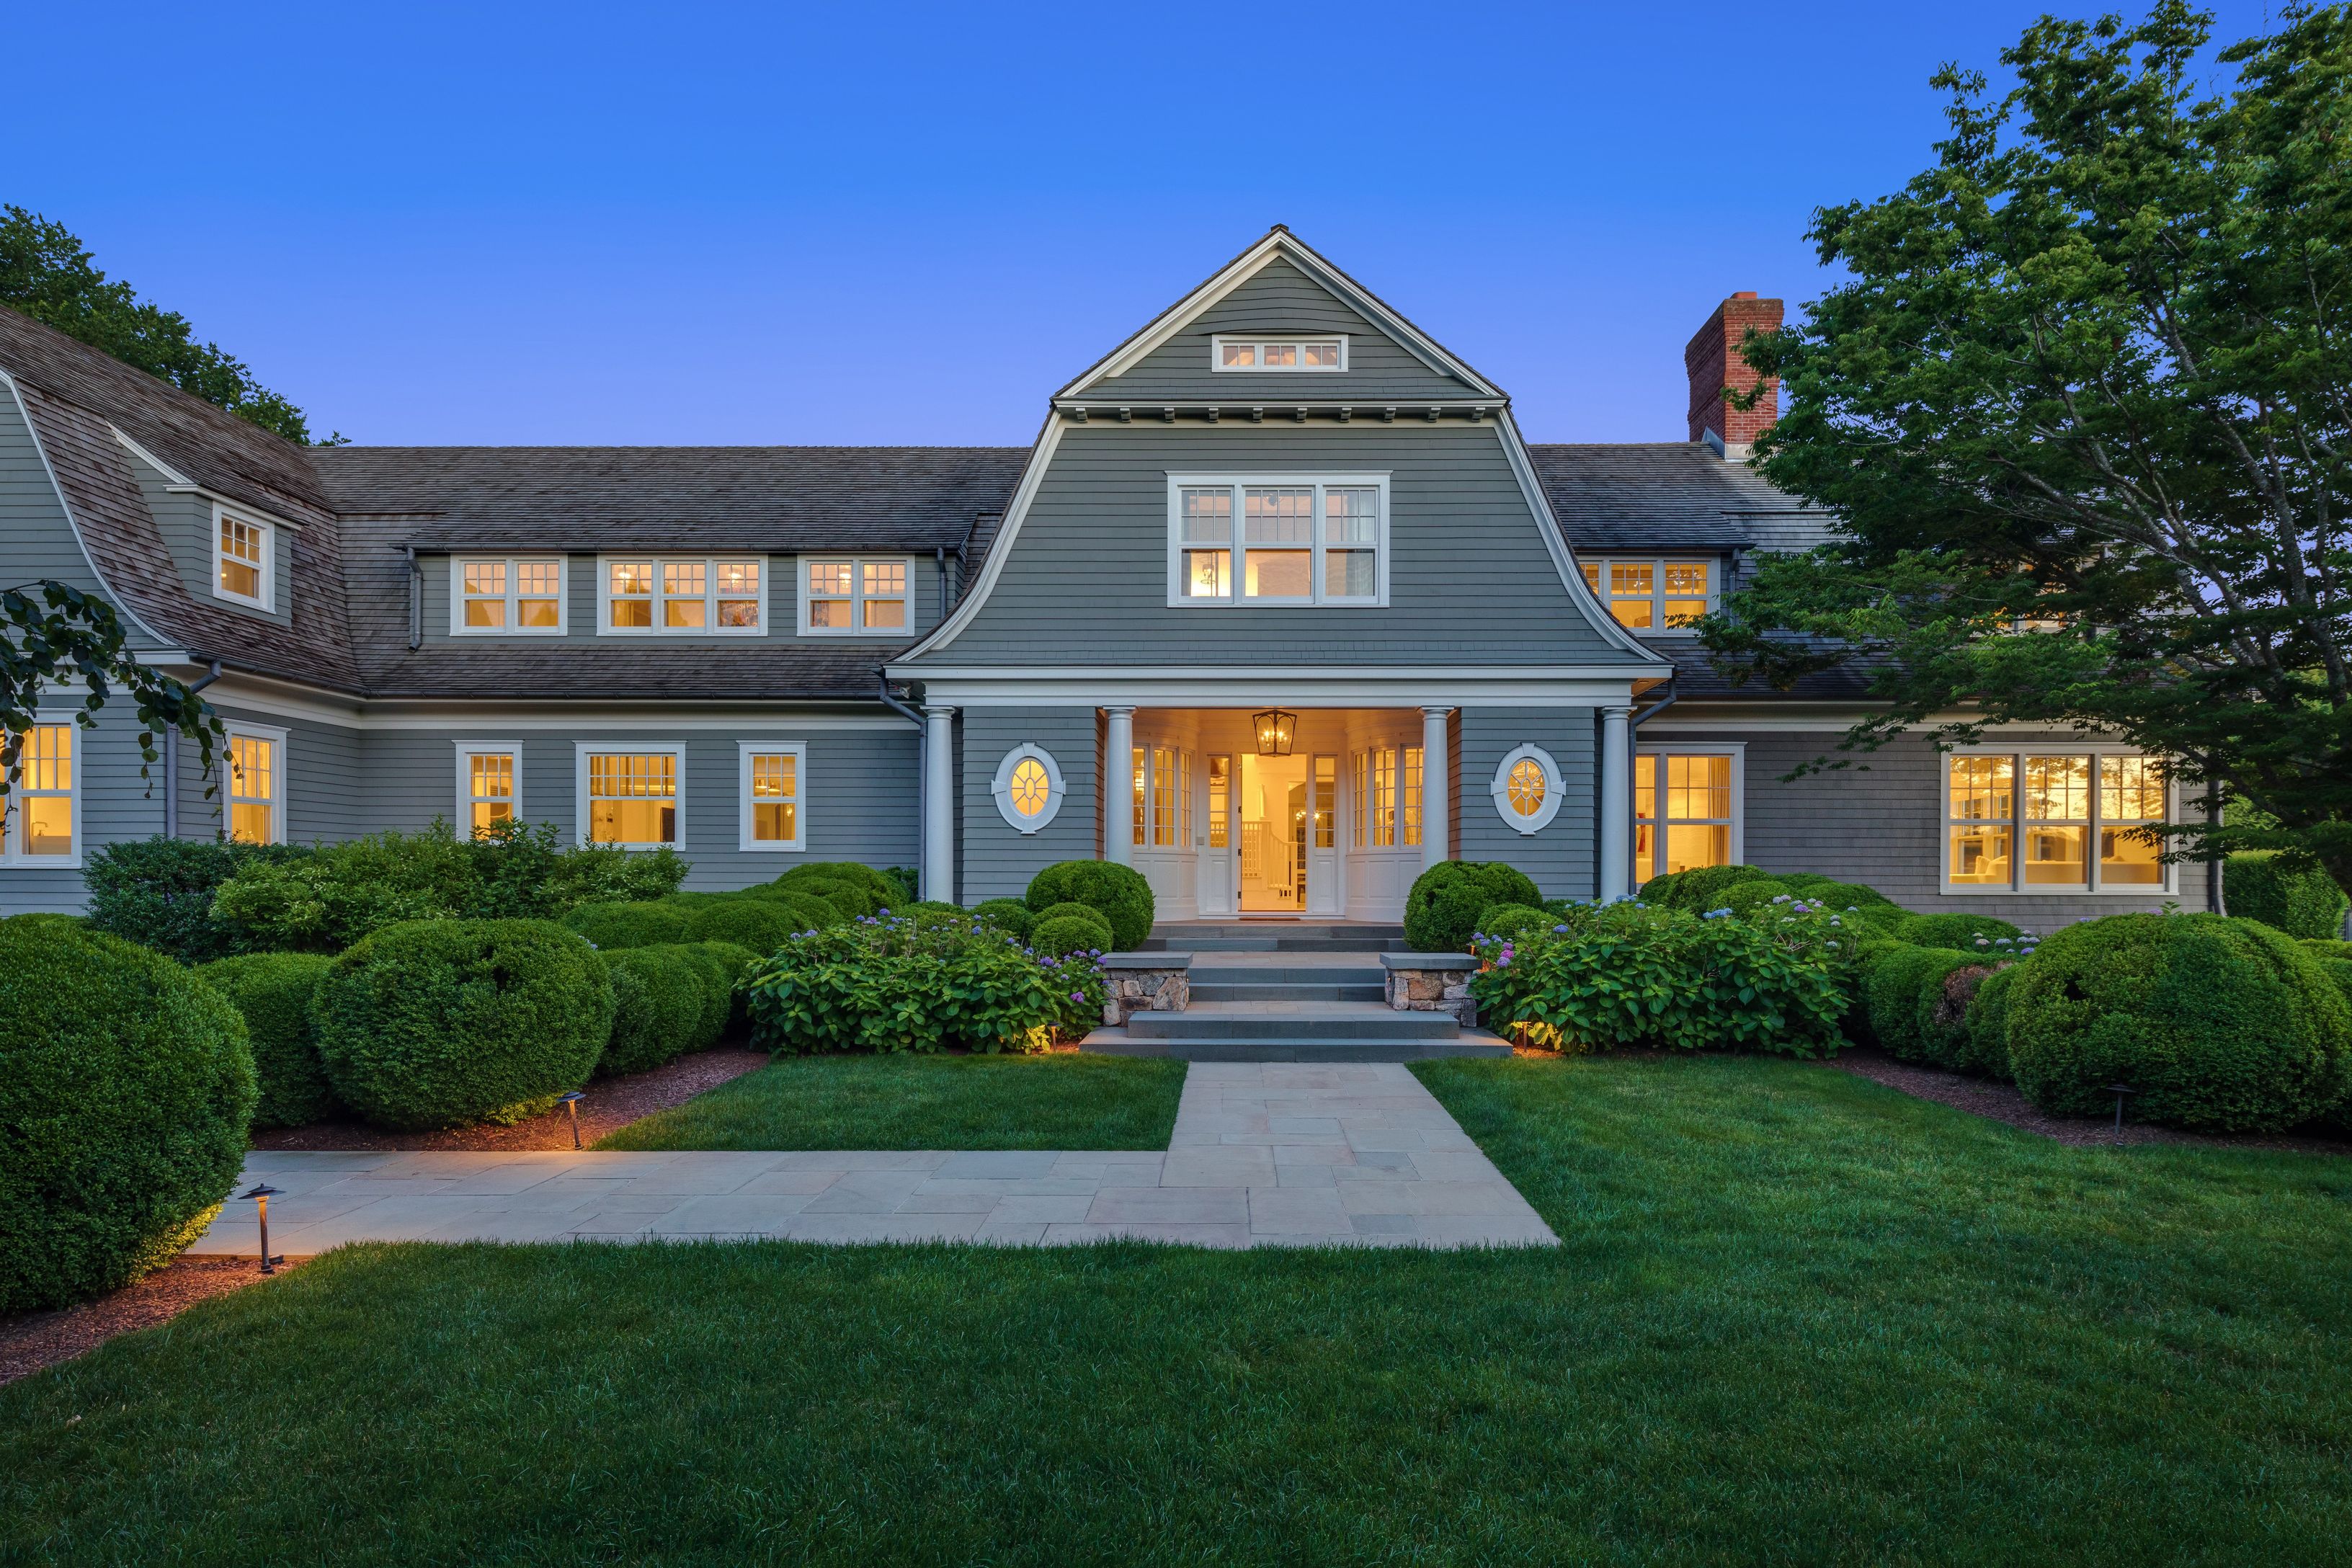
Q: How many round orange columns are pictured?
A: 0